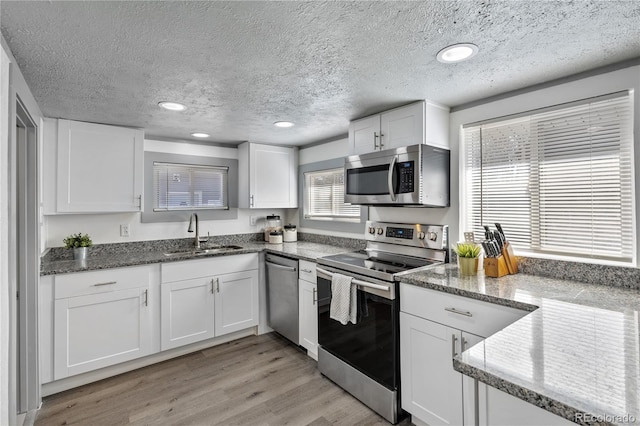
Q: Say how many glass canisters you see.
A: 3